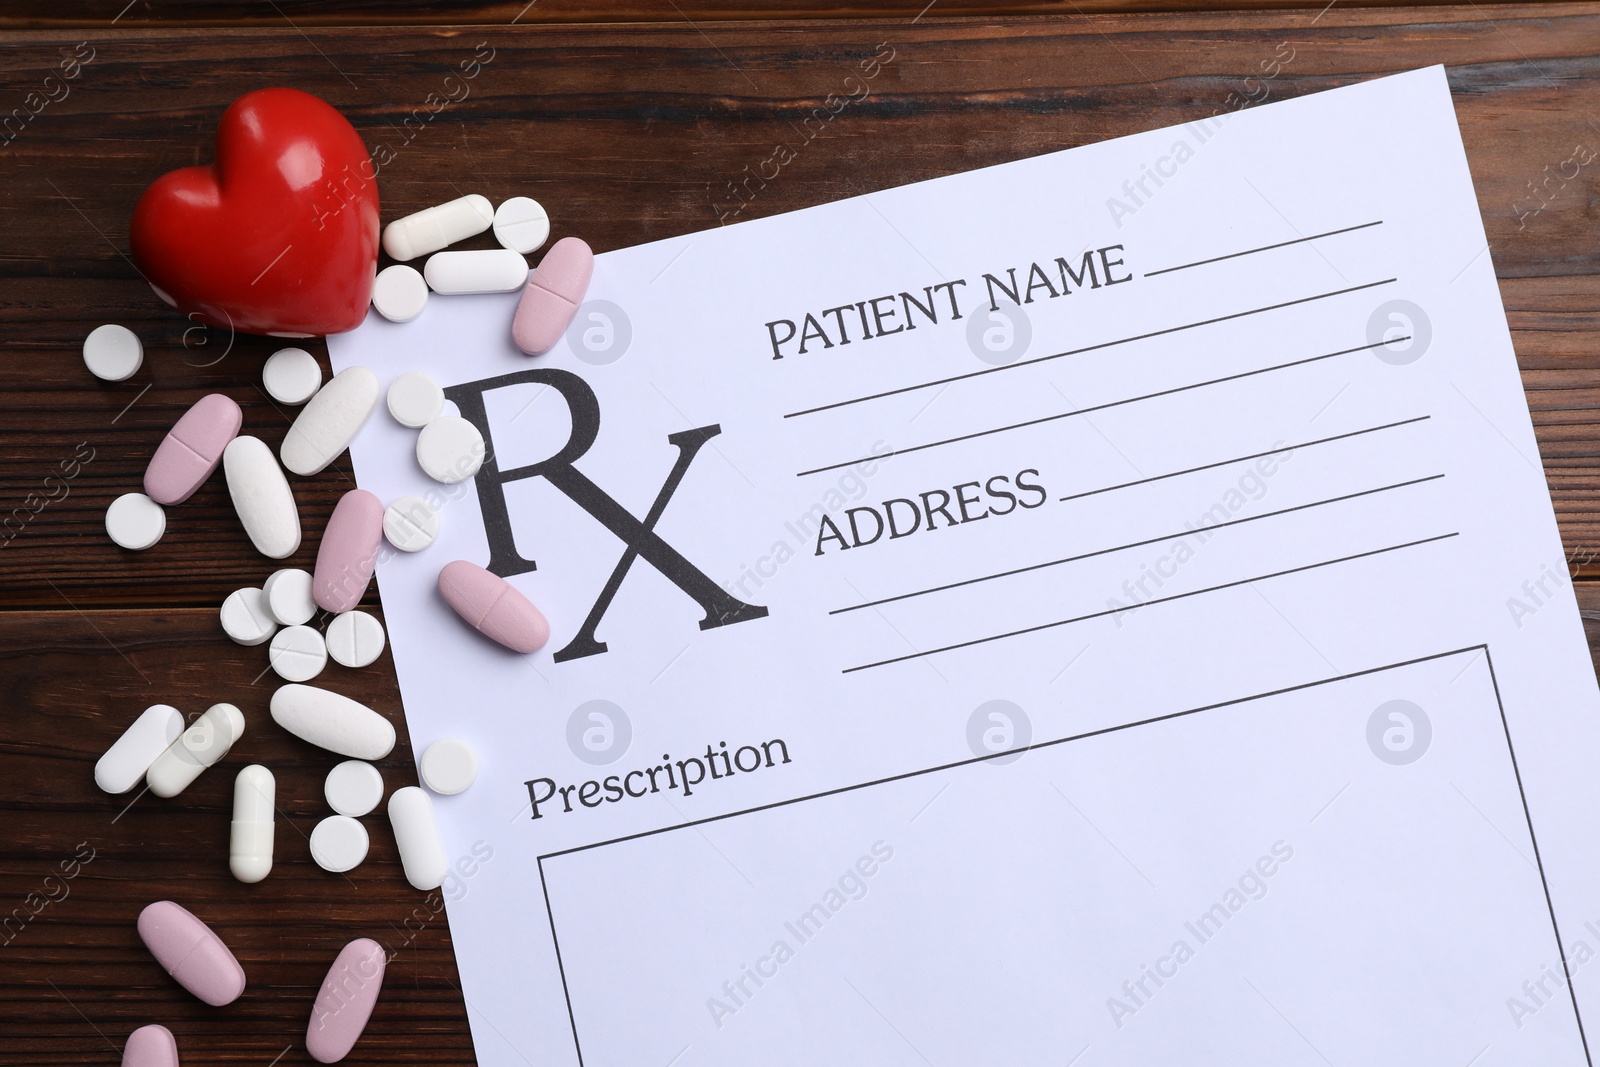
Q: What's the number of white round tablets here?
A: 15